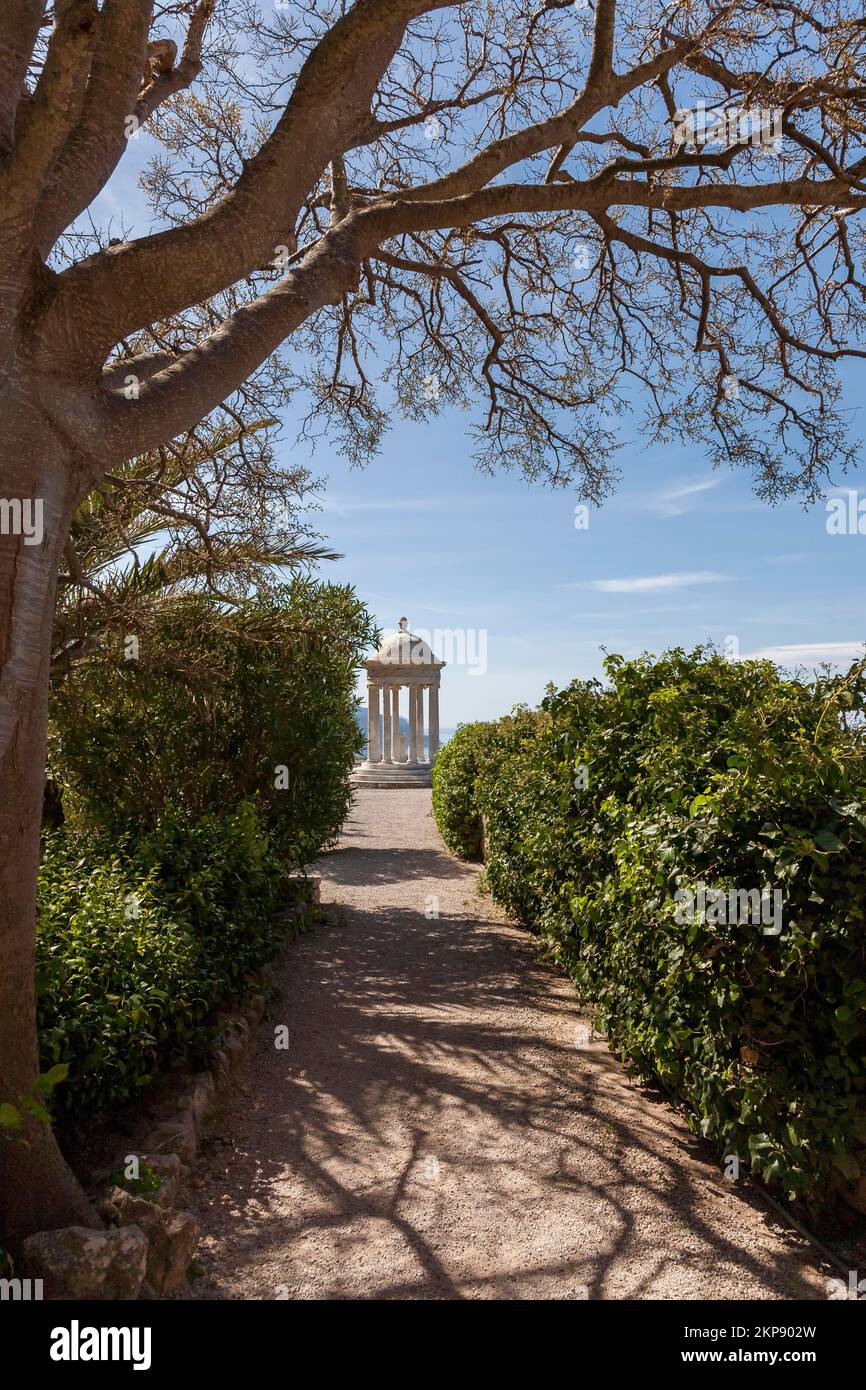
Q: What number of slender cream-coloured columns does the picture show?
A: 6